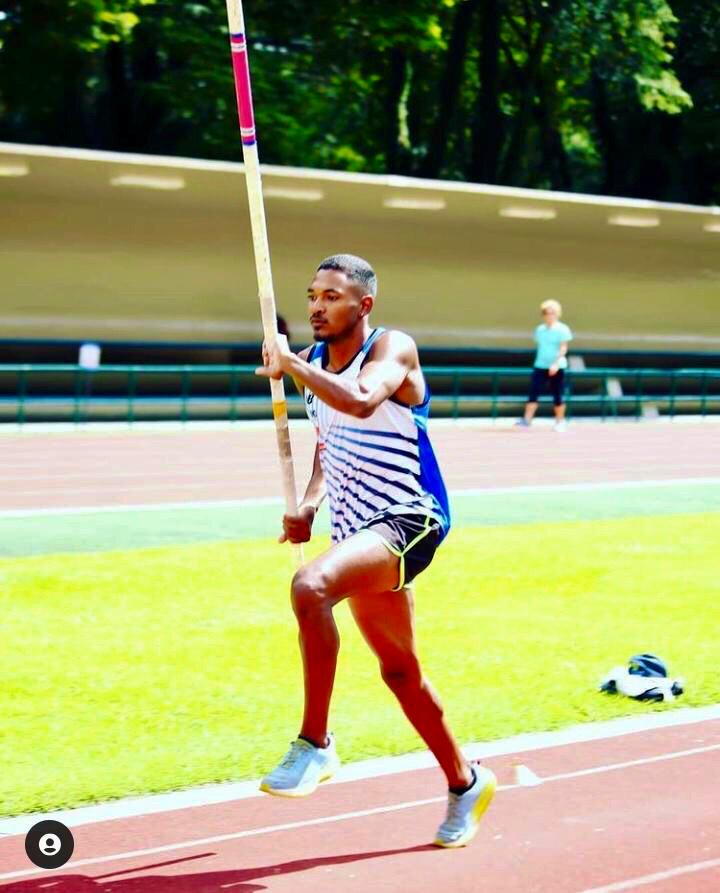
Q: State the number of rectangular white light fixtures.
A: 7